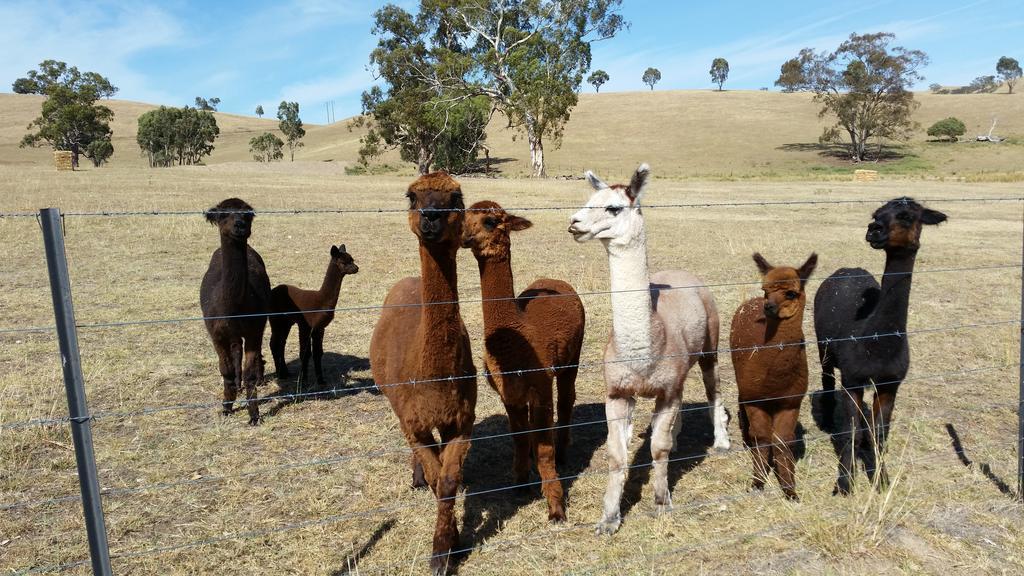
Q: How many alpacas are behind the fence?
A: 7